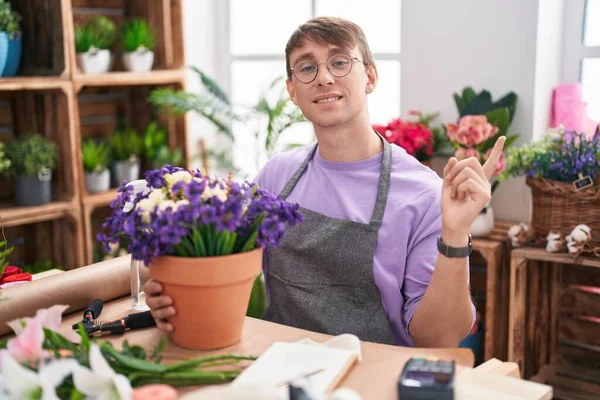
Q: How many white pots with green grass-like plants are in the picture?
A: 4